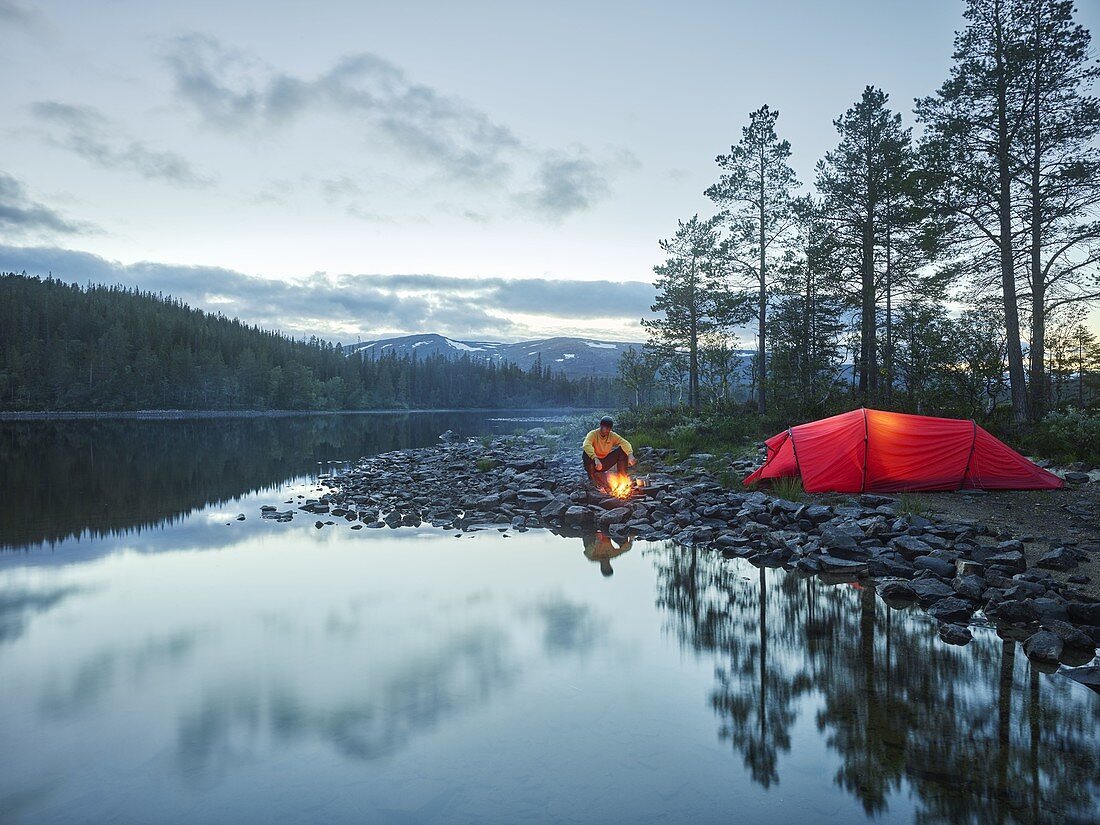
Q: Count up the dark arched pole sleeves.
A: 3